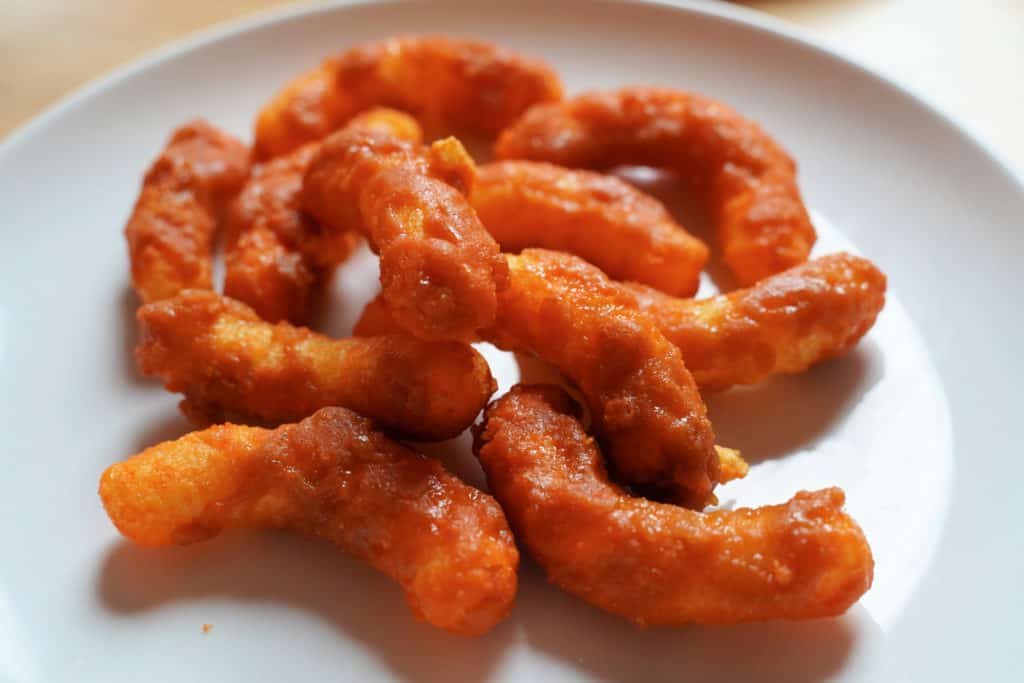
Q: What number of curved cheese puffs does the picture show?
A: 11